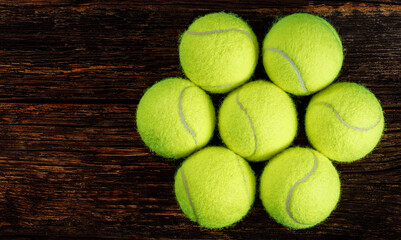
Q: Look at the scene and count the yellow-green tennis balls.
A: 7